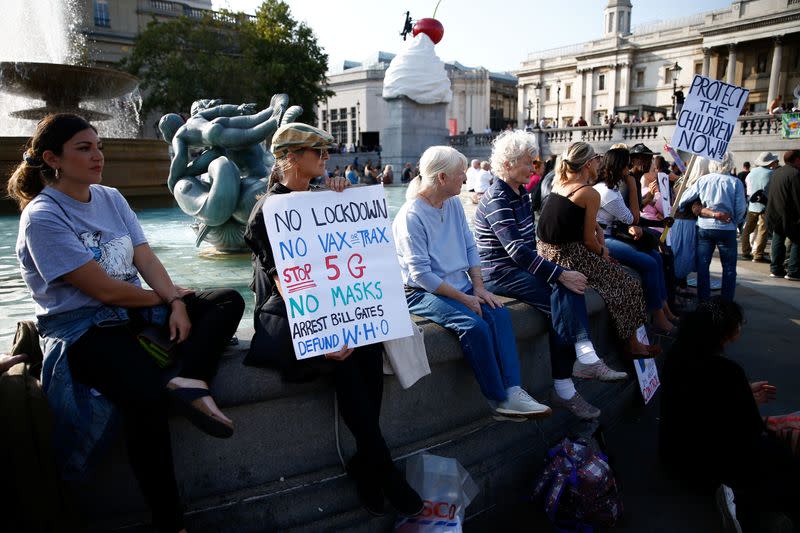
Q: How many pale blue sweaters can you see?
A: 1